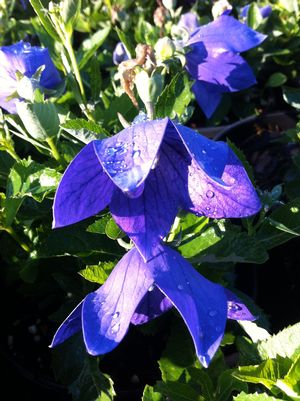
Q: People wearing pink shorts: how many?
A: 0